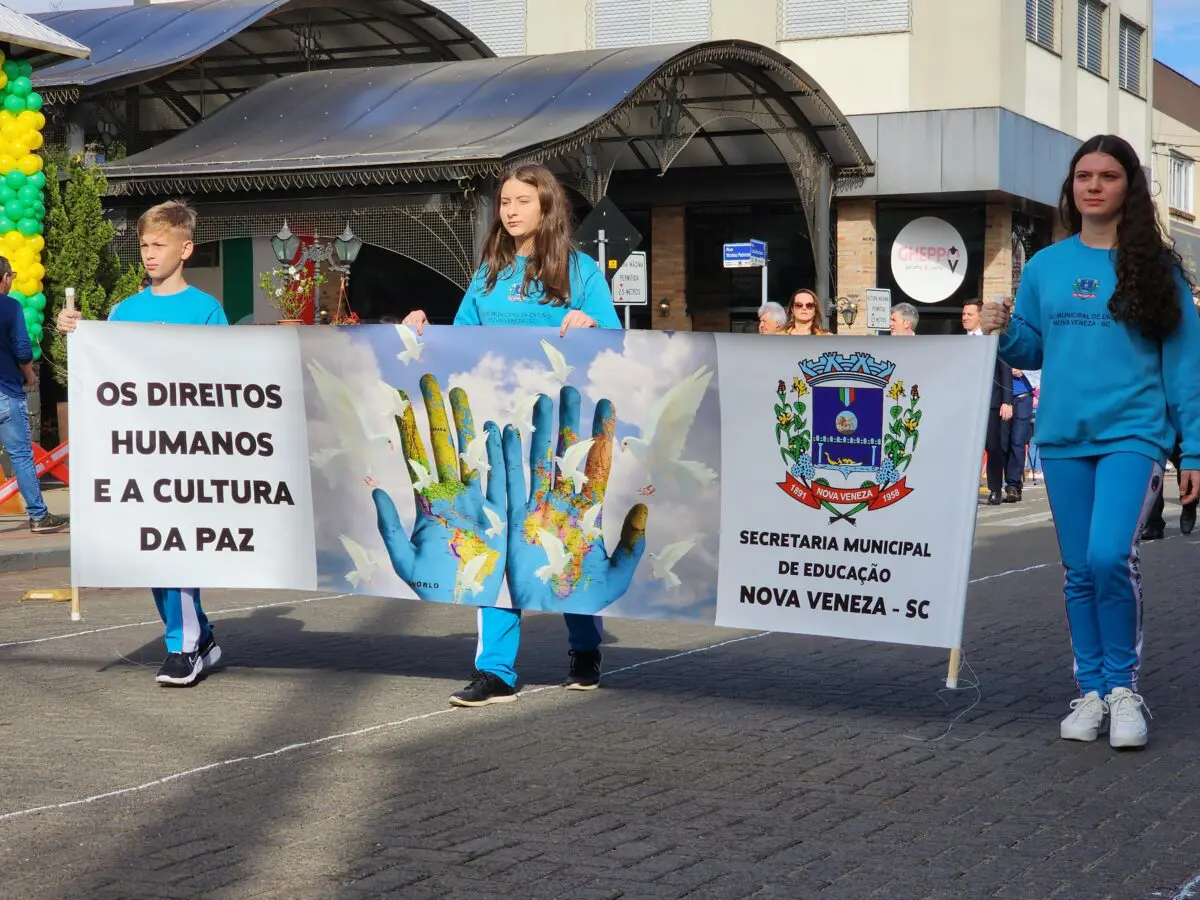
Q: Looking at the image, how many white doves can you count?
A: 15